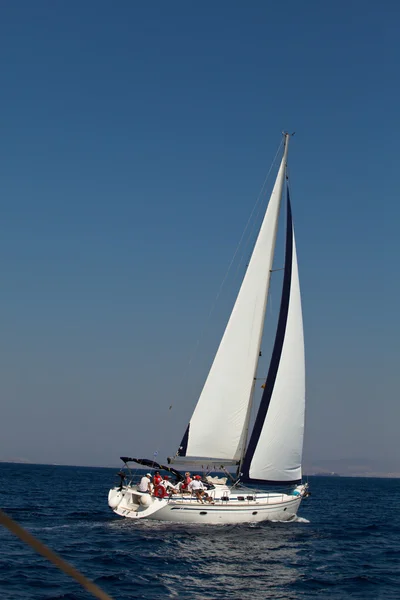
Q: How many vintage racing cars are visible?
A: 0